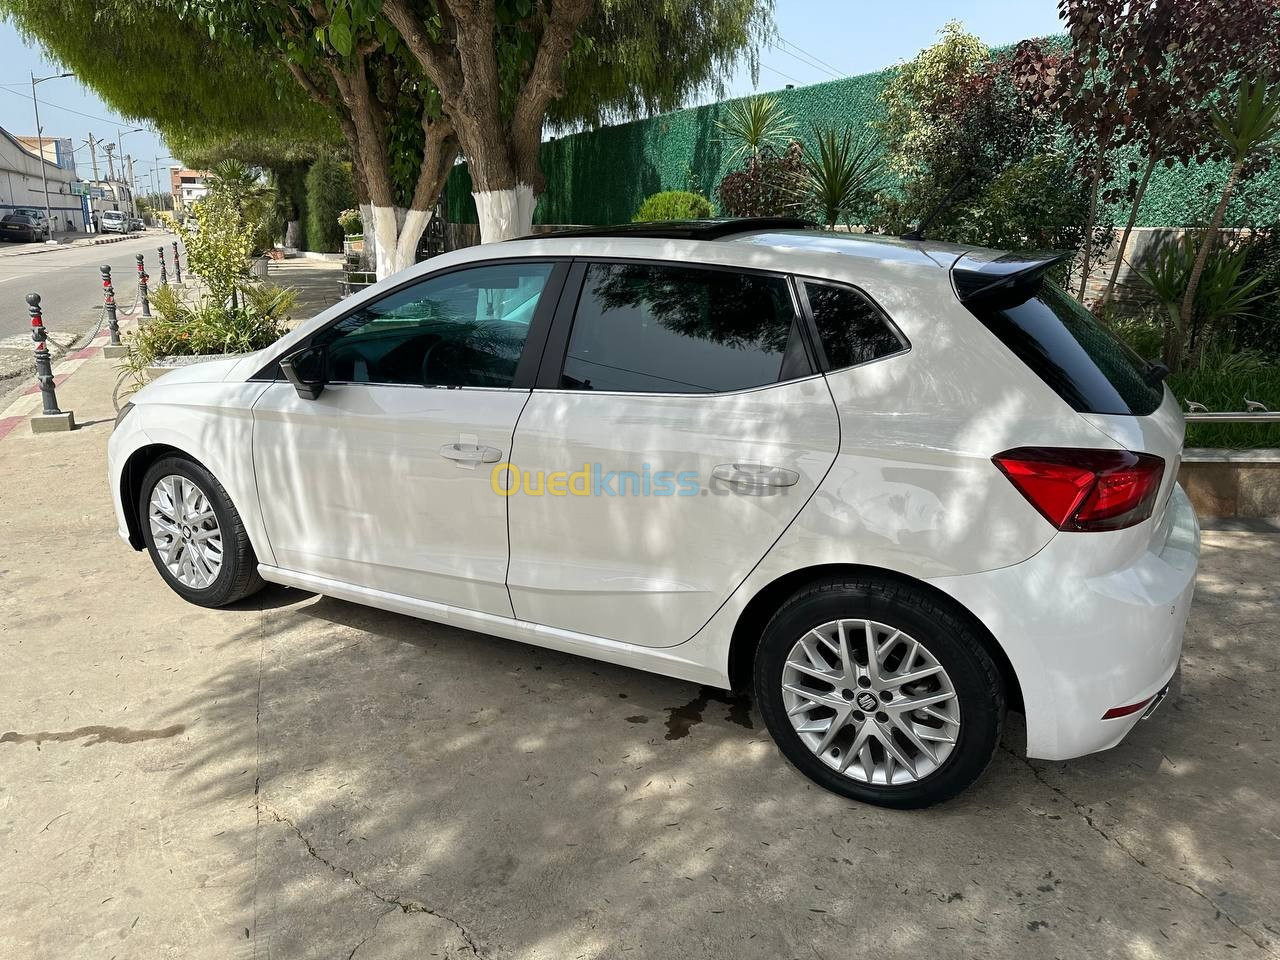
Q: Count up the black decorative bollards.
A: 5